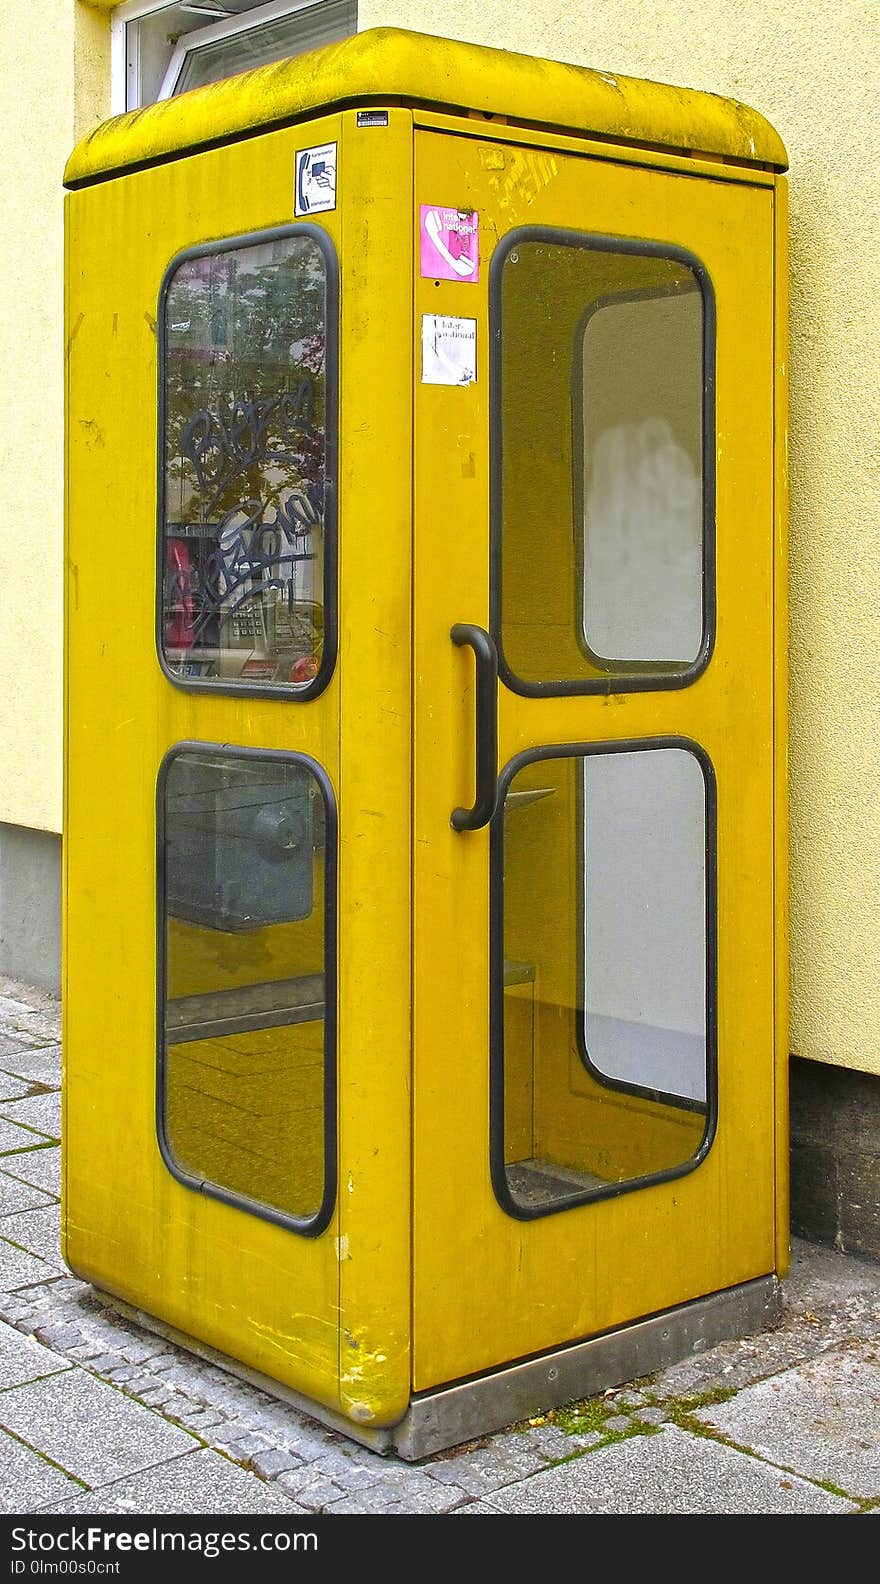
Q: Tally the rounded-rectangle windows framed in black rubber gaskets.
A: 4